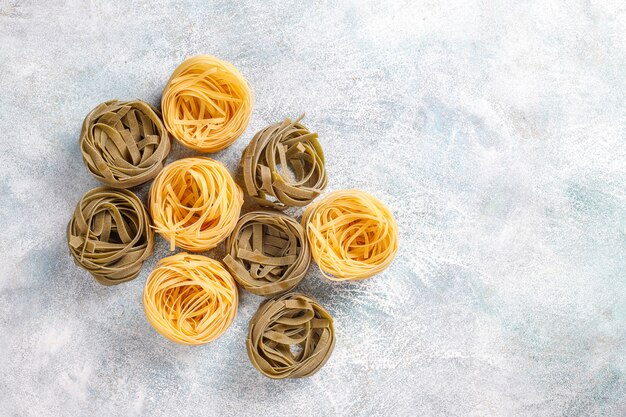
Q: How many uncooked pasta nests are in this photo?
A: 9